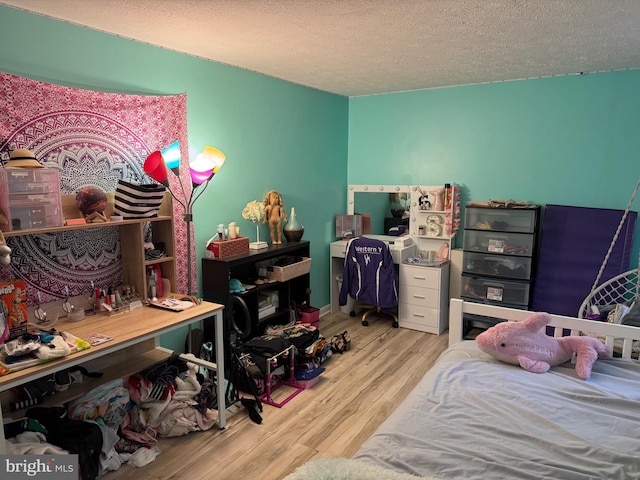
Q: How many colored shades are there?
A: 4